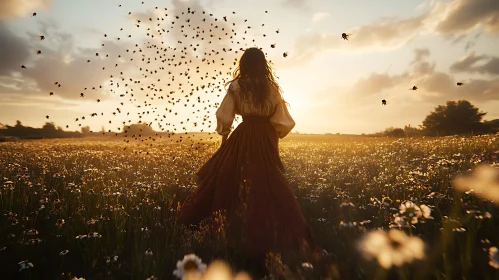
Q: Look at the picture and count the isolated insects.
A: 4